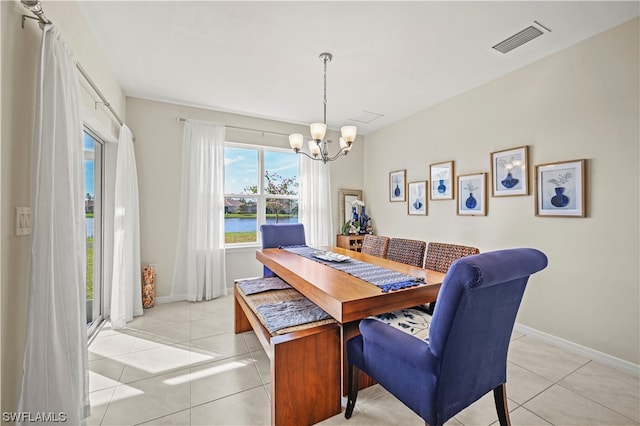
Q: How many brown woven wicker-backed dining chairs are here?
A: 3